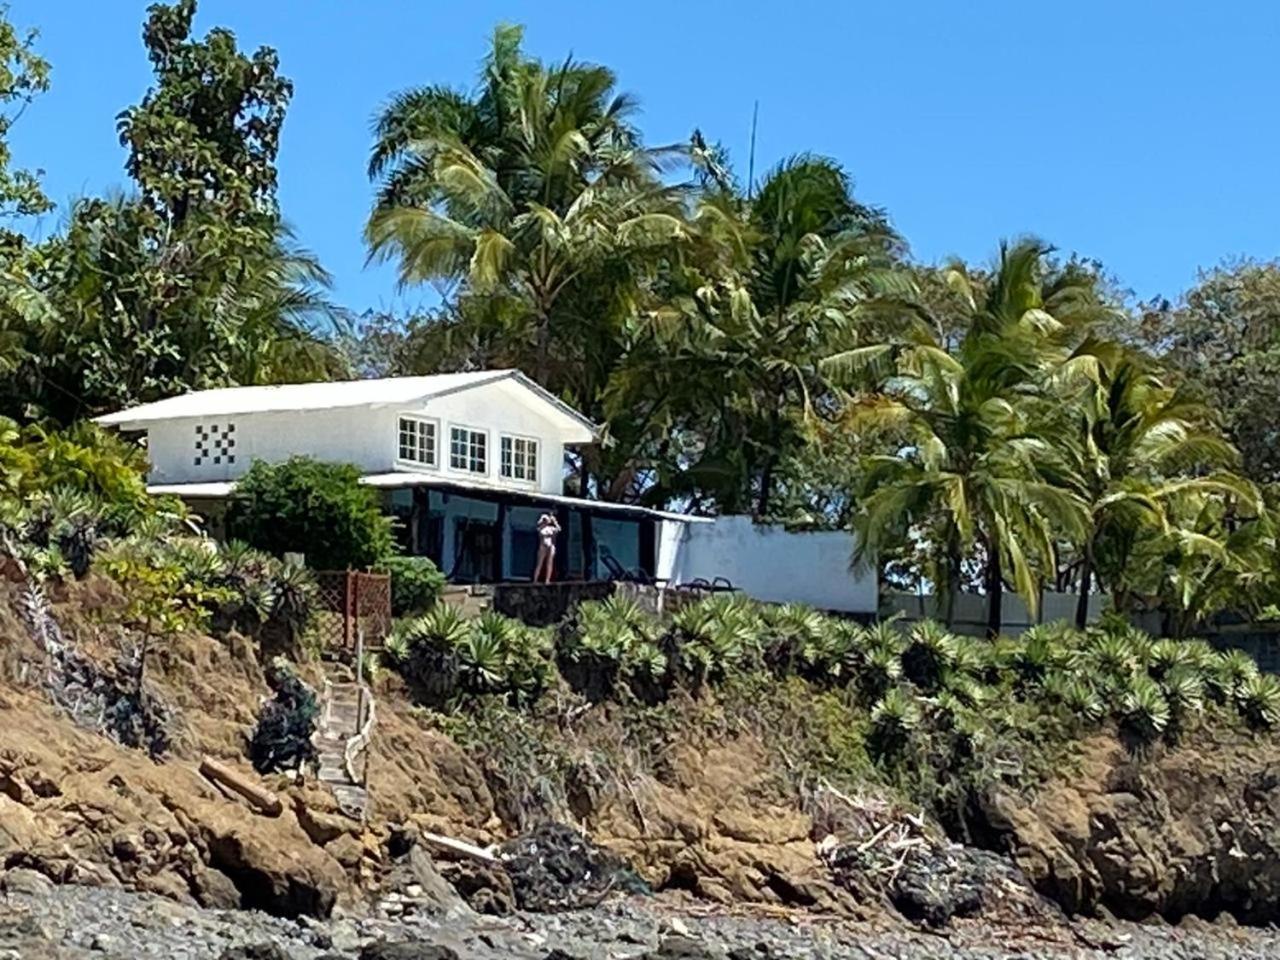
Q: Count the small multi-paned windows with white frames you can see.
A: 3